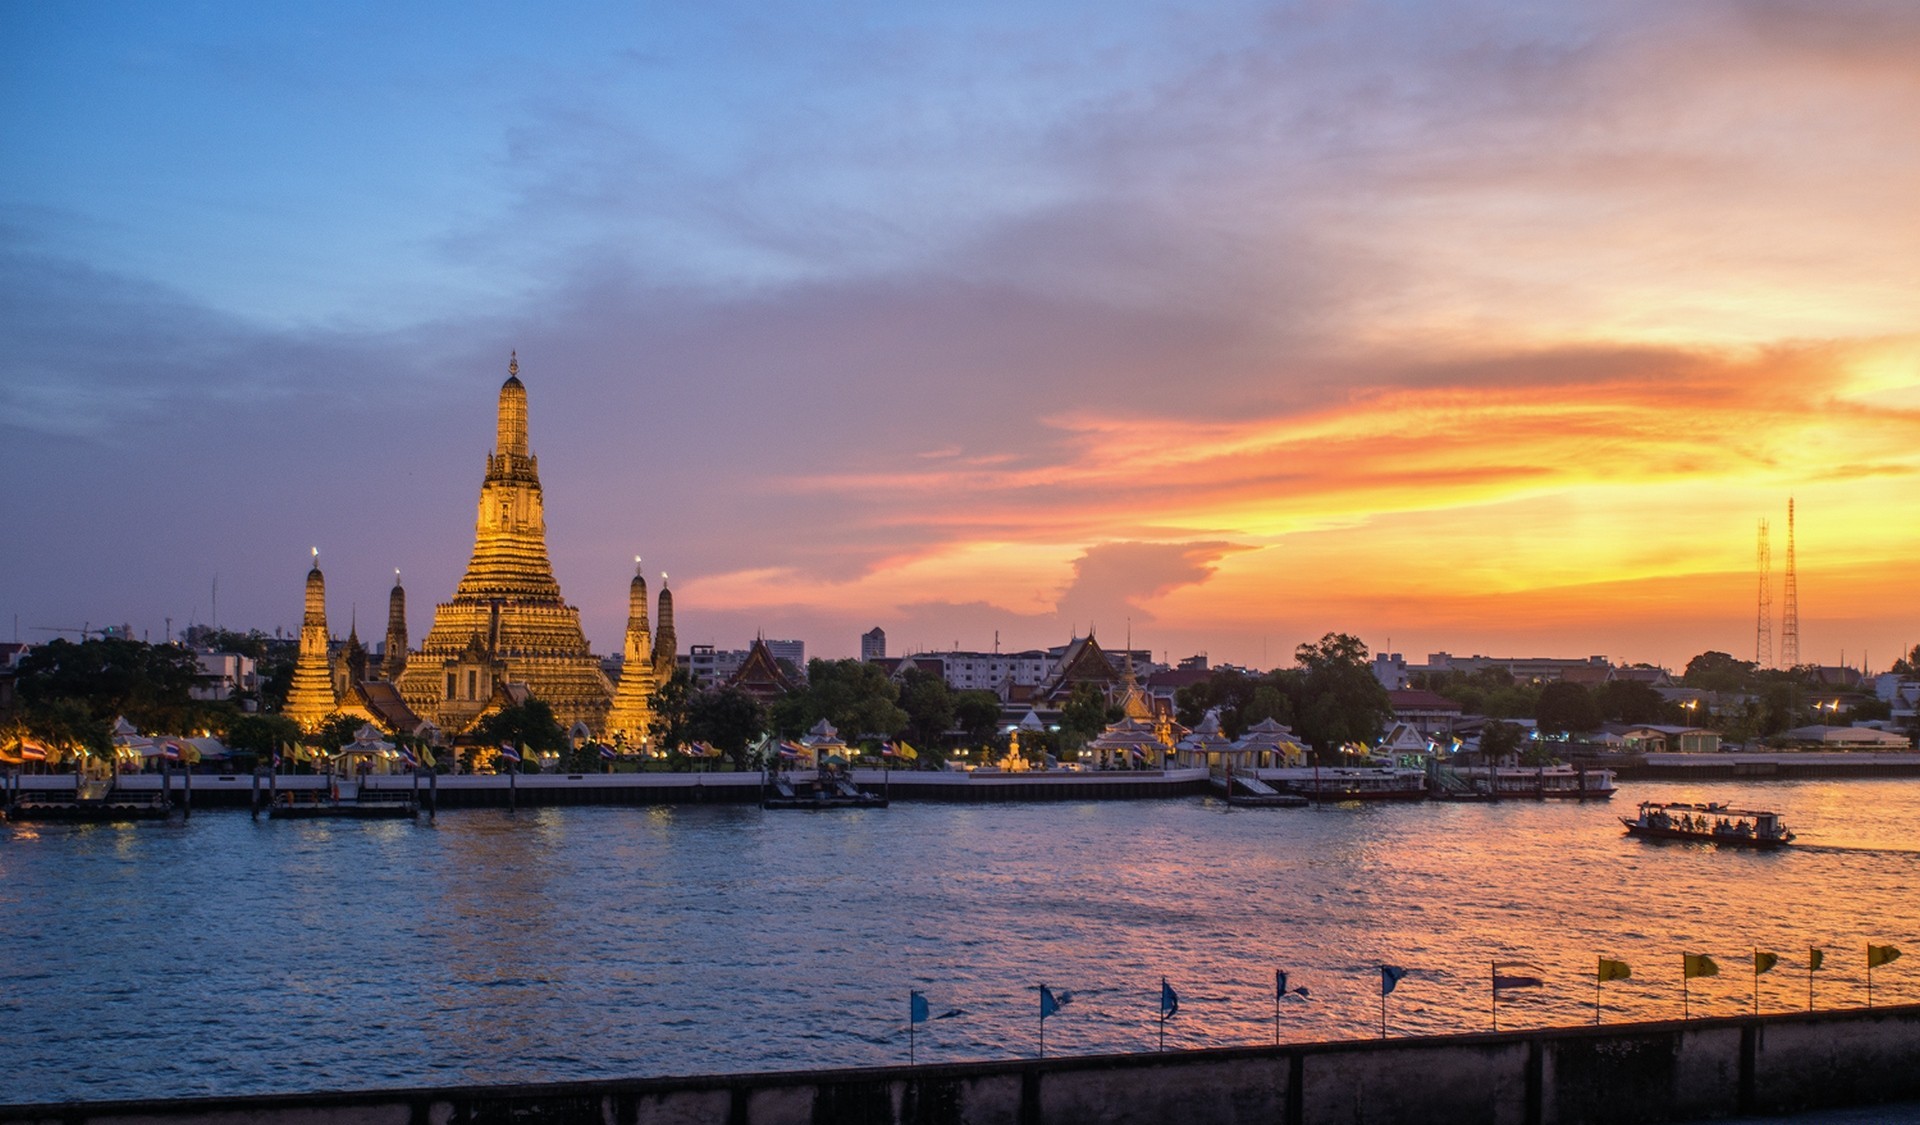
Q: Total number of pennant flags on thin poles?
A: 11